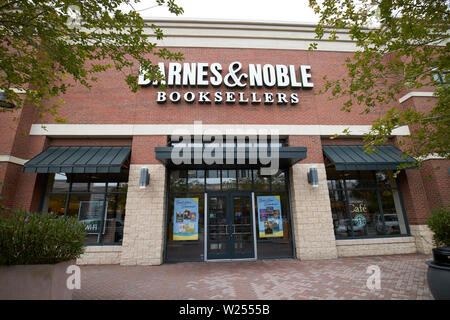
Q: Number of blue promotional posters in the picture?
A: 2